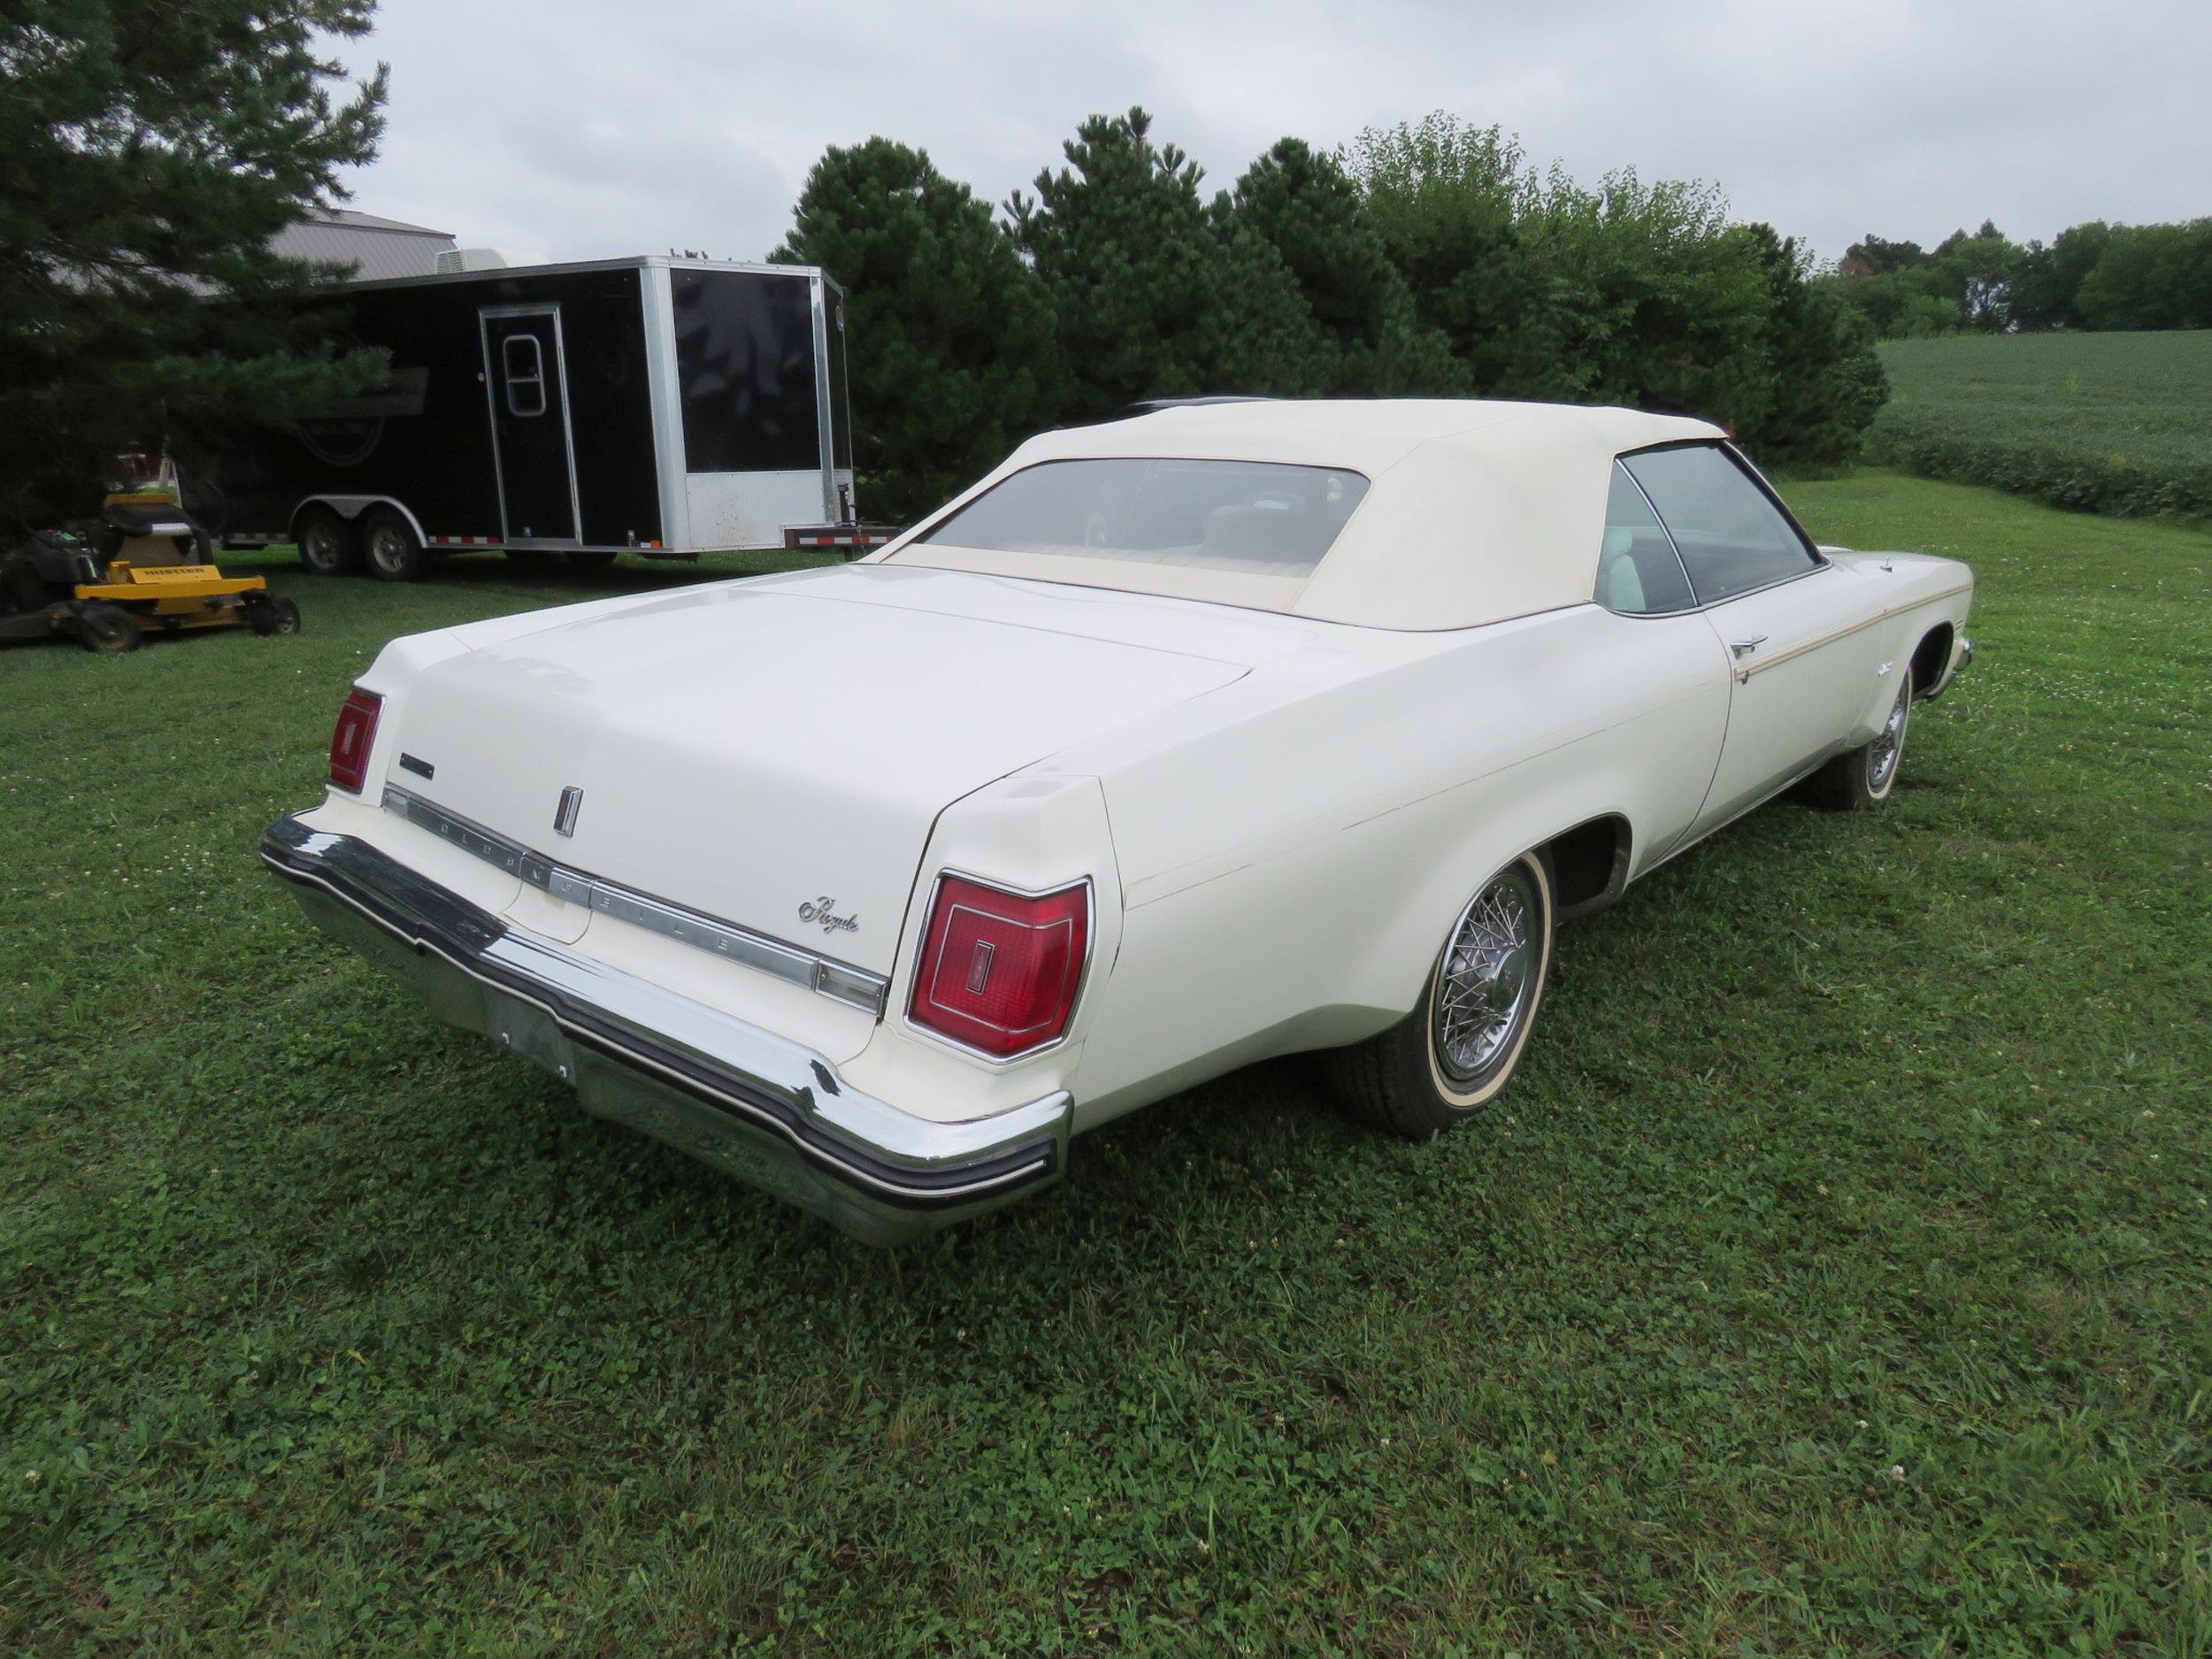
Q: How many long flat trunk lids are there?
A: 1